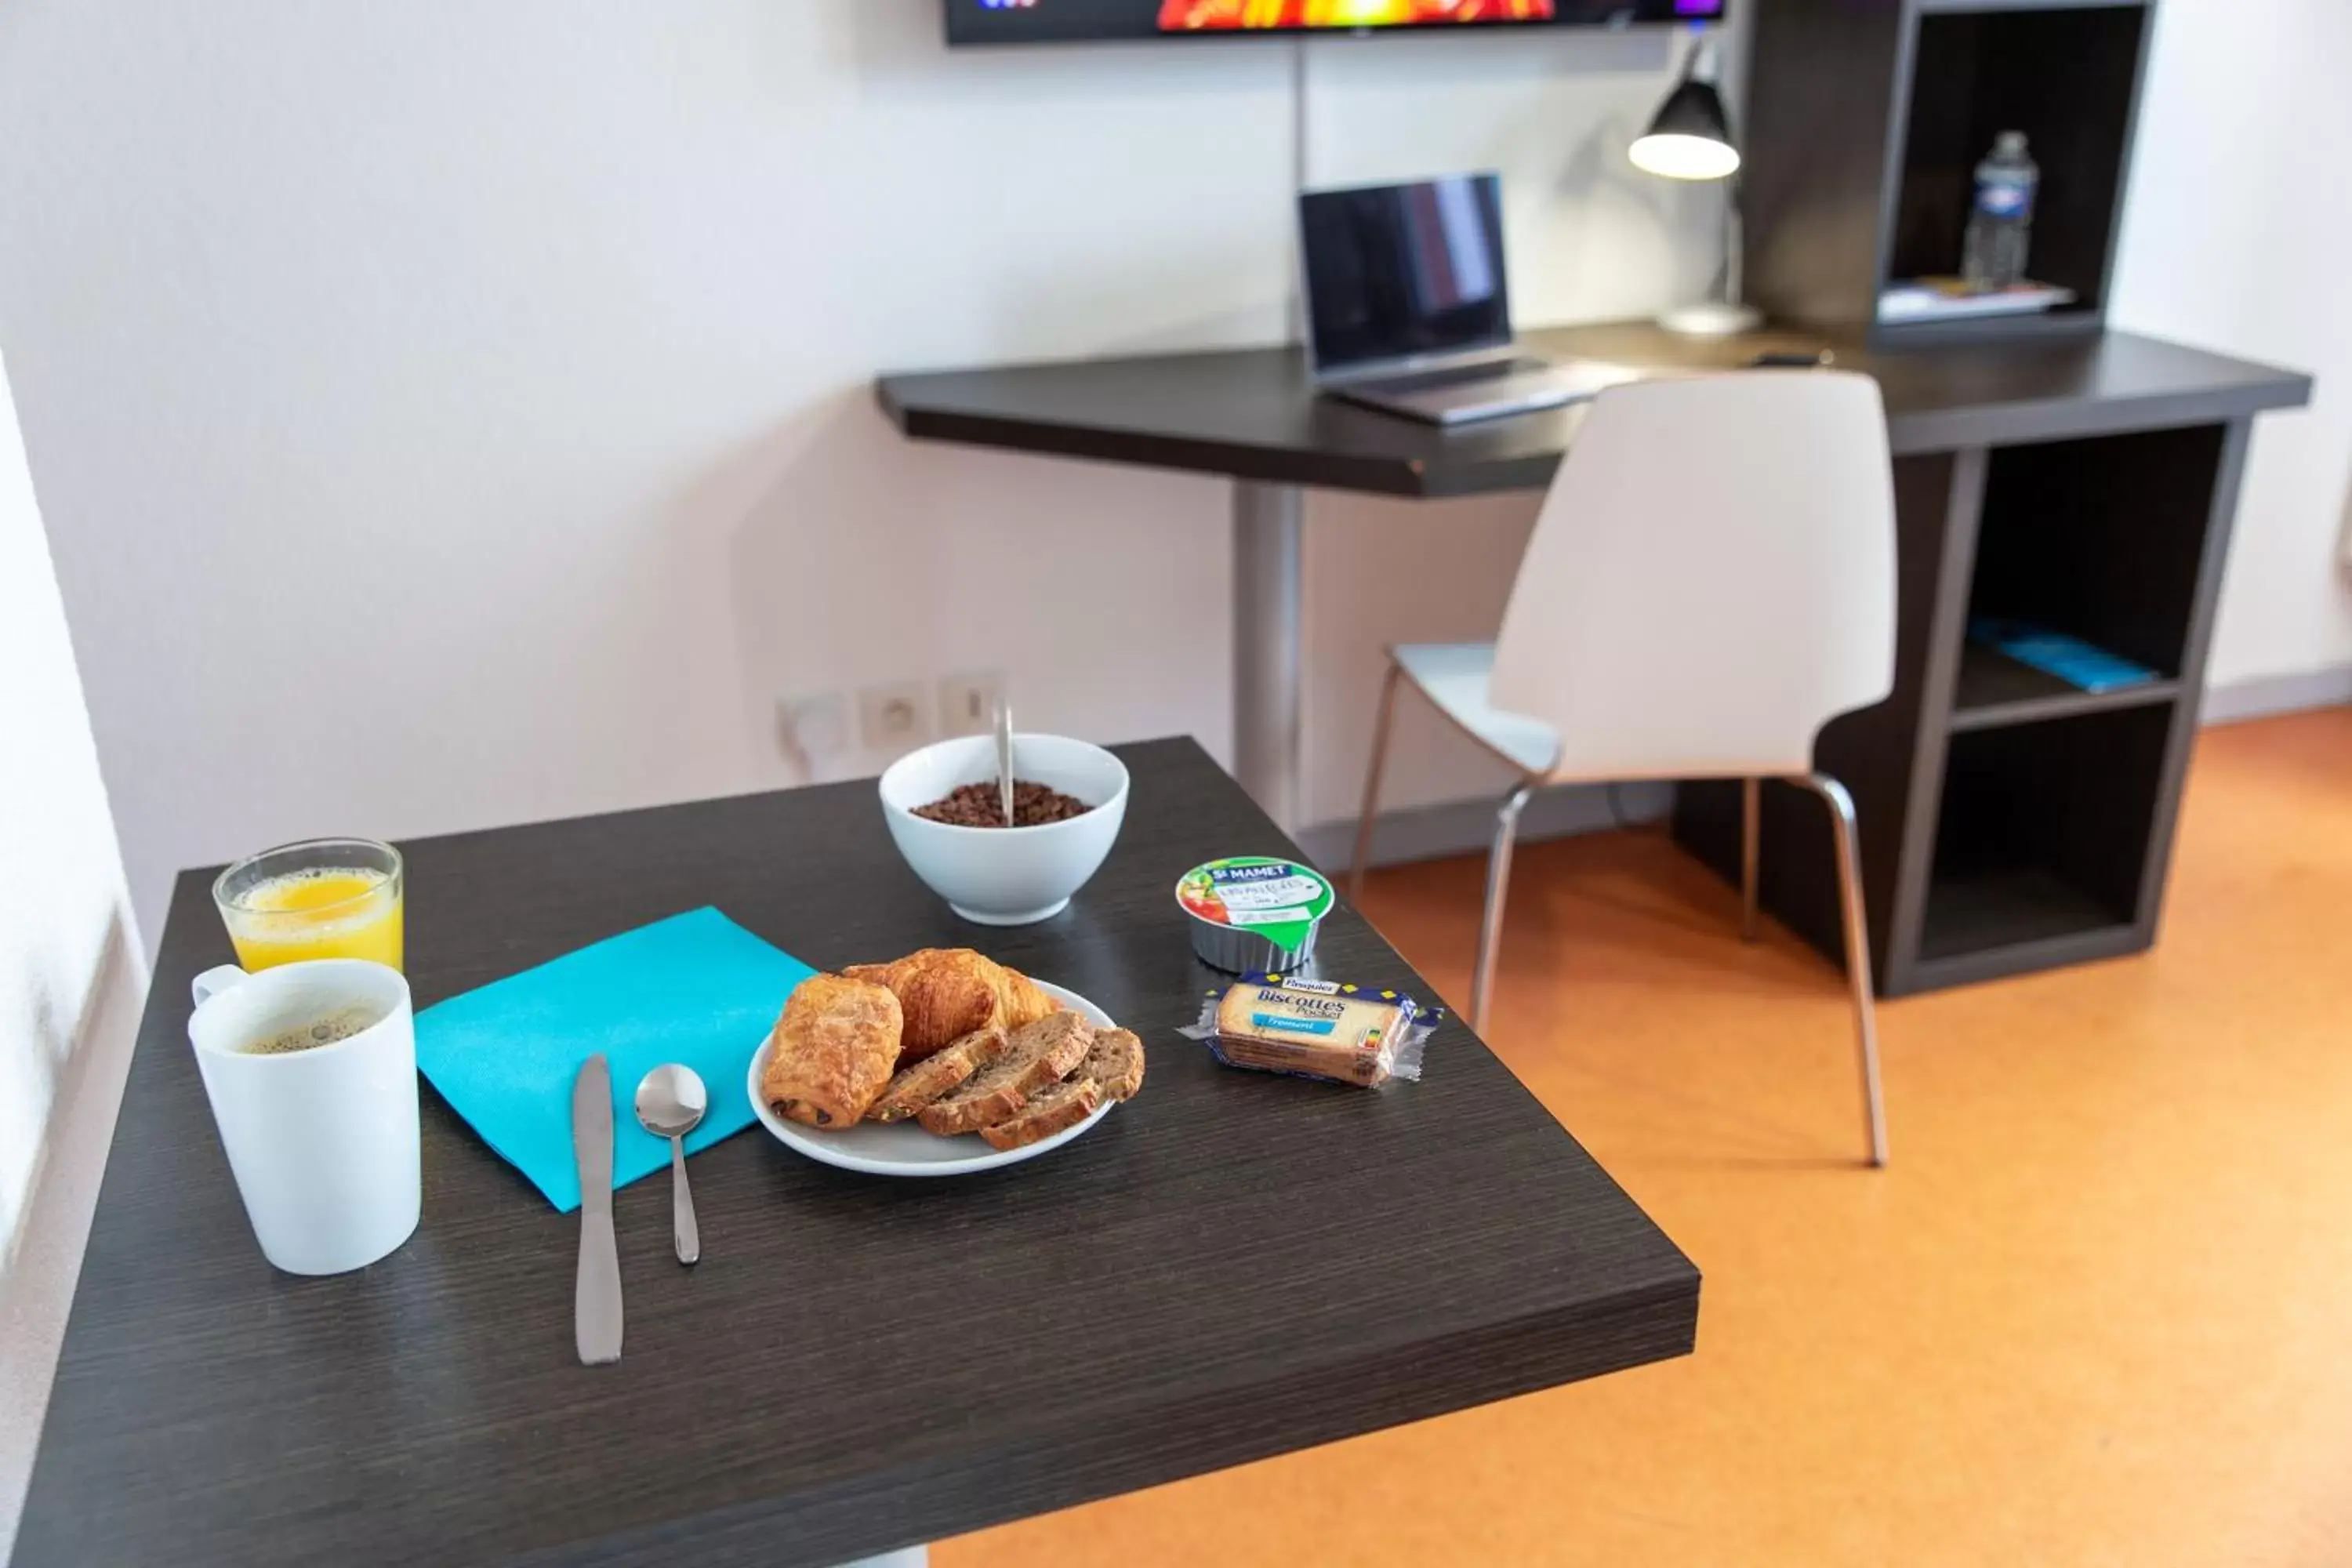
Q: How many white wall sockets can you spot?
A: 3